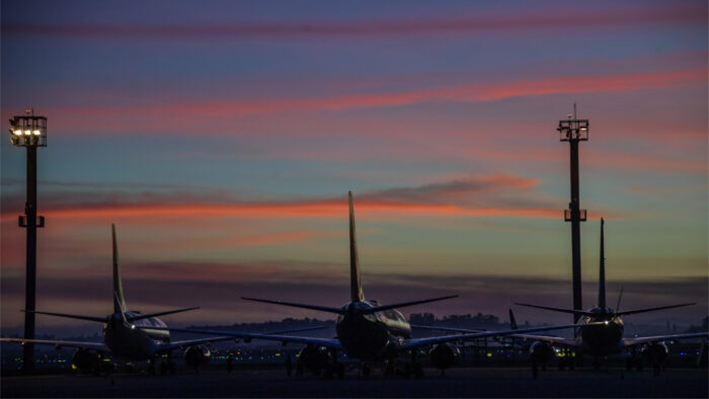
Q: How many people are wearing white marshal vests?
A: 0